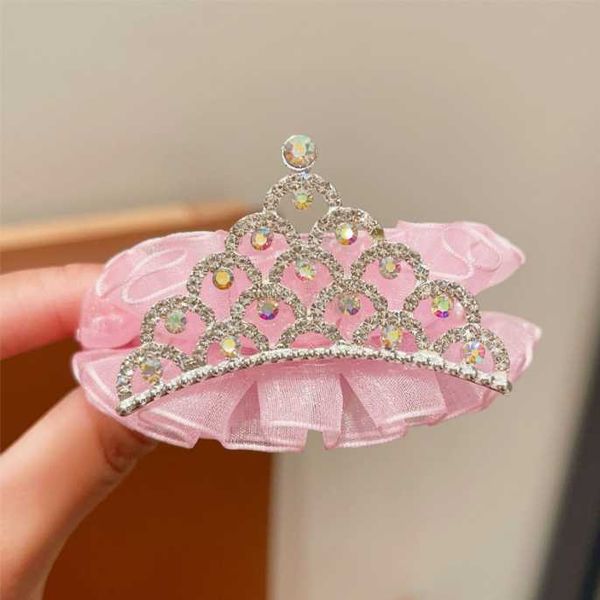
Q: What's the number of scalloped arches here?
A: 15